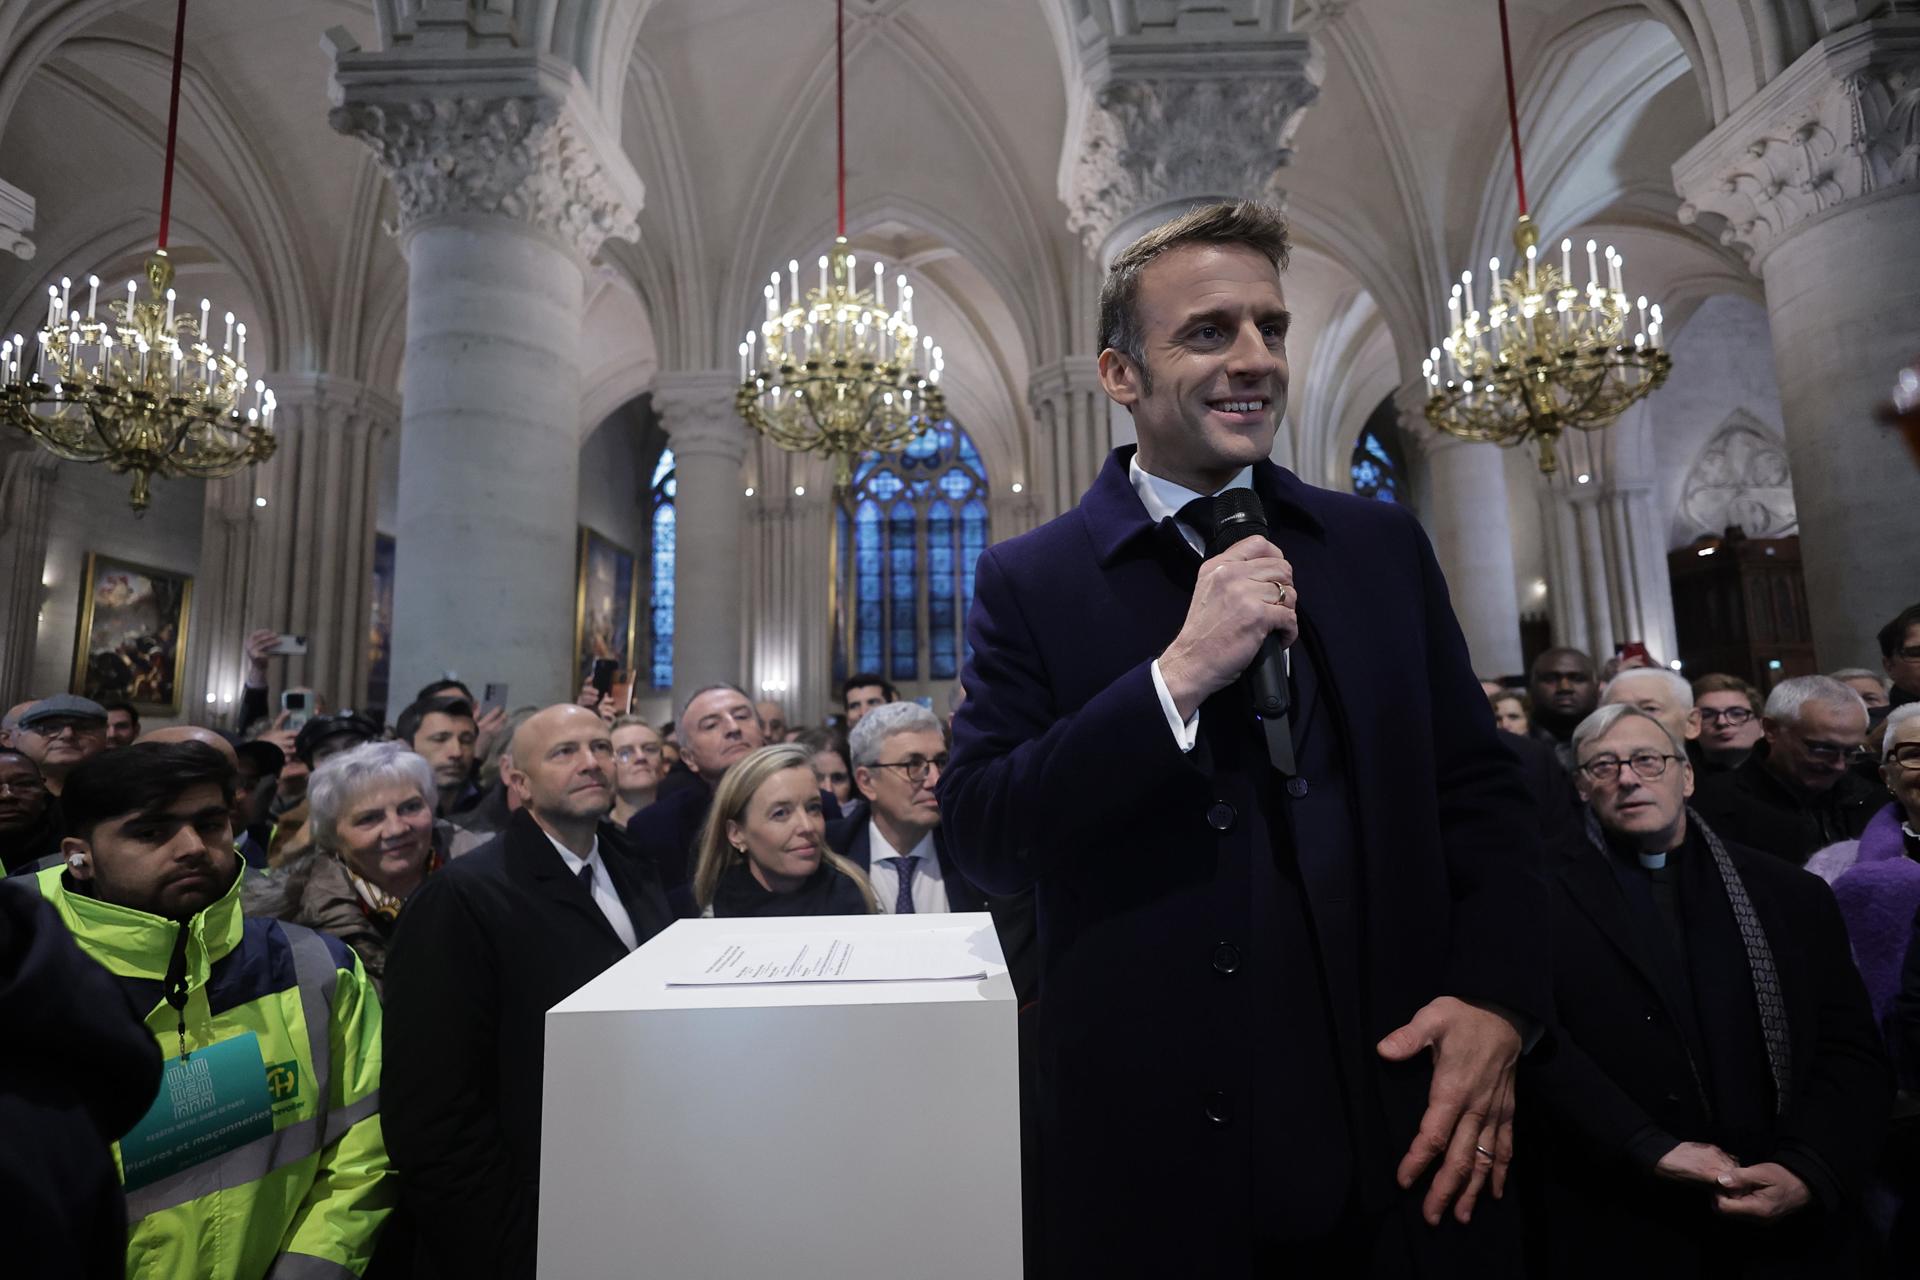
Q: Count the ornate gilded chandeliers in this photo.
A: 3